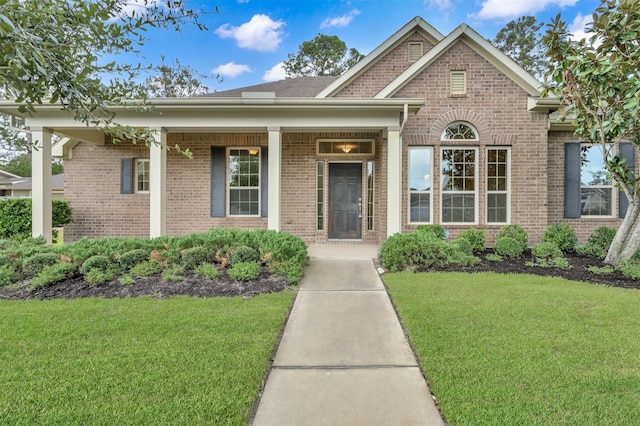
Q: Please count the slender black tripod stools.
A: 0